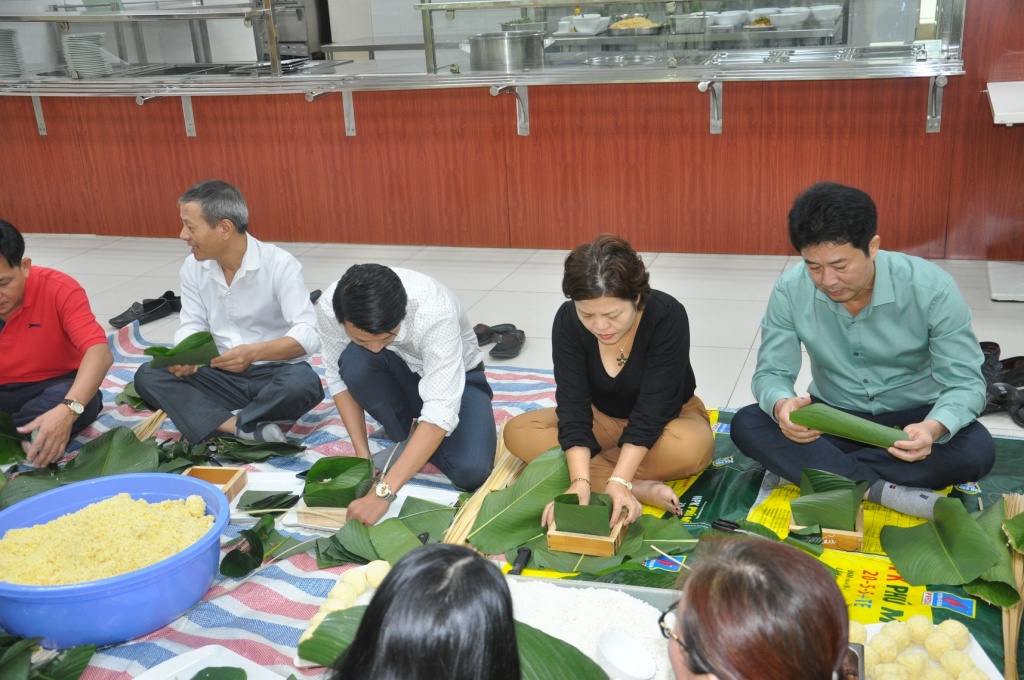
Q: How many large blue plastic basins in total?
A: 1